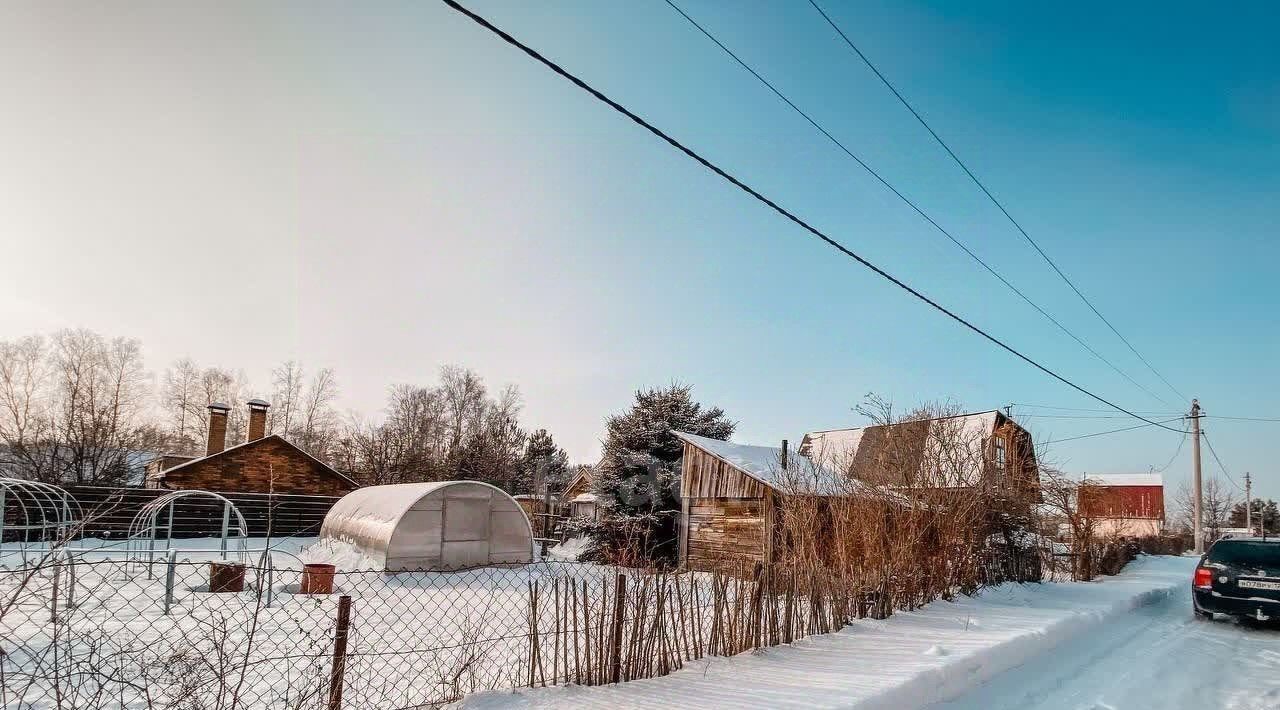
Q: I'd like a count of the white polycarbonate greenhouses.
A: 1